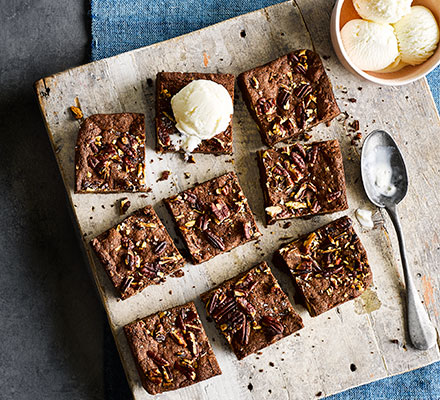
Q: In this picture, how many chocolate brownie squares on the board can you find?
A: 9